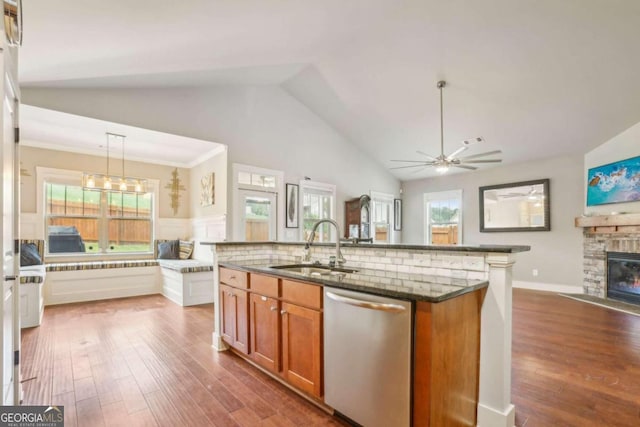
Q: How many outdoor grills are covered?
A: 1